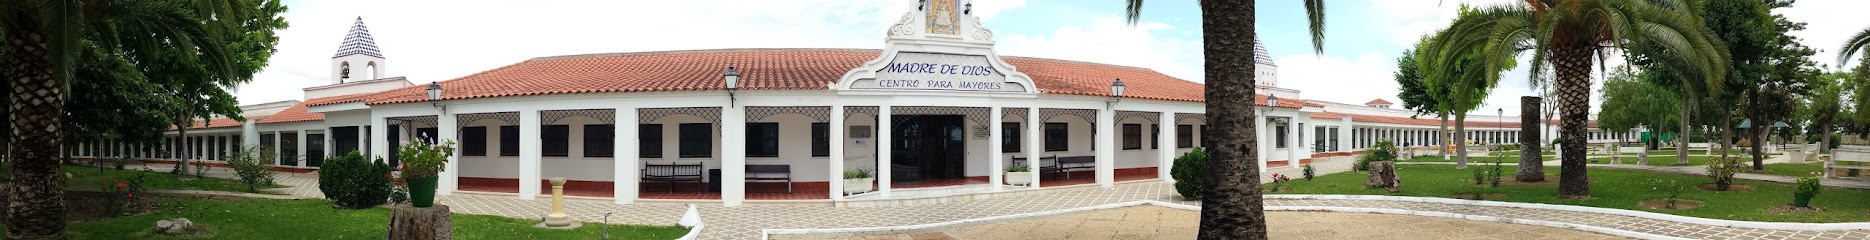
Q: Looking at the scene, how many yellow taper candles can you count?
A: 0